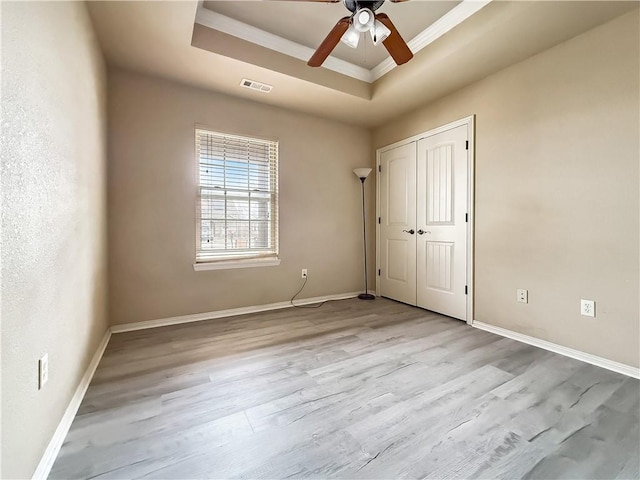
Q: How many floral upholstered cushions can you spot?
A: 0